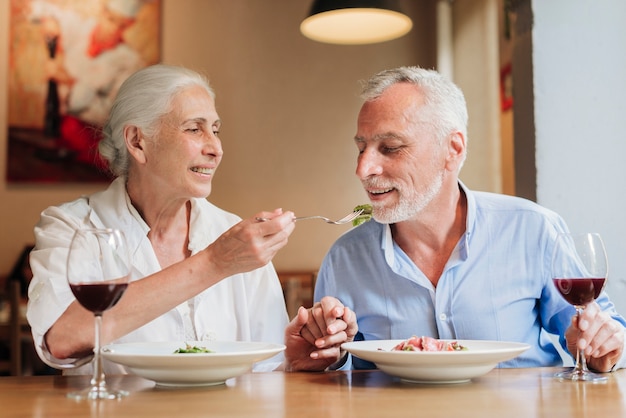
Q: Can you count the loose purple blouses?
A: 0